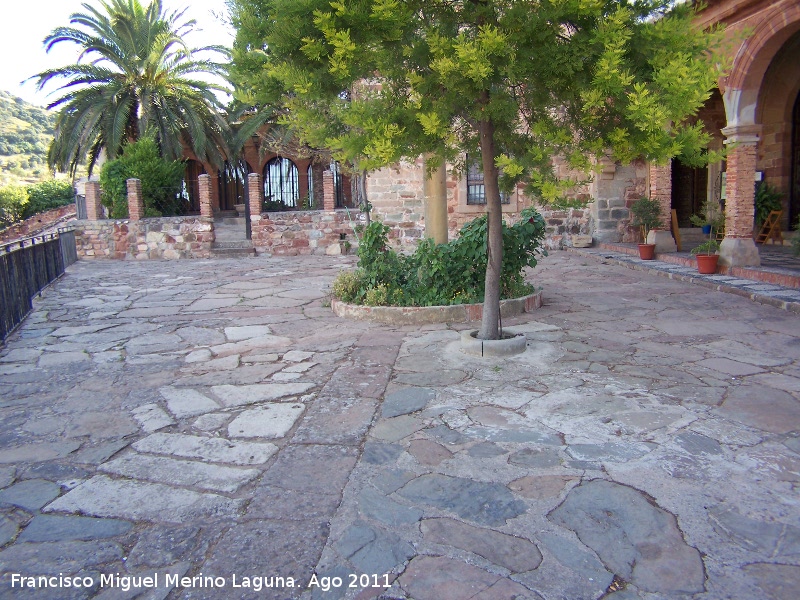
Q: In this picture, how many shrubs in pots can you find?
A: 2